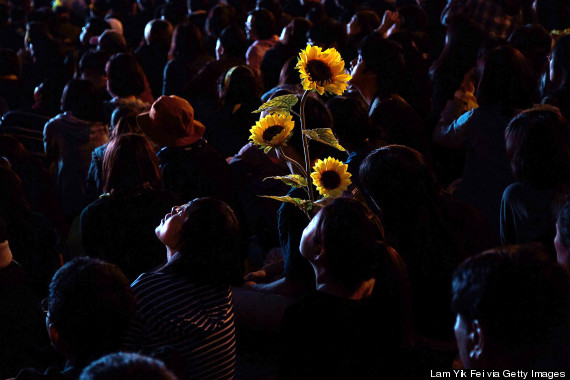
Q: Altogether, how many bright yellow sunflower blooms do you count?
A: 3